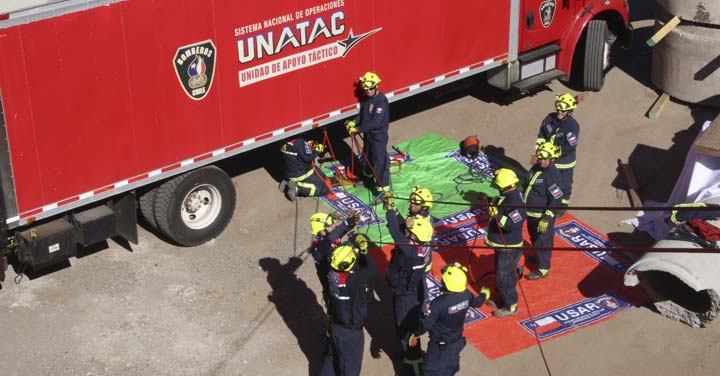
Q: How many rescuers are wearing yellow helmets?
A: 10